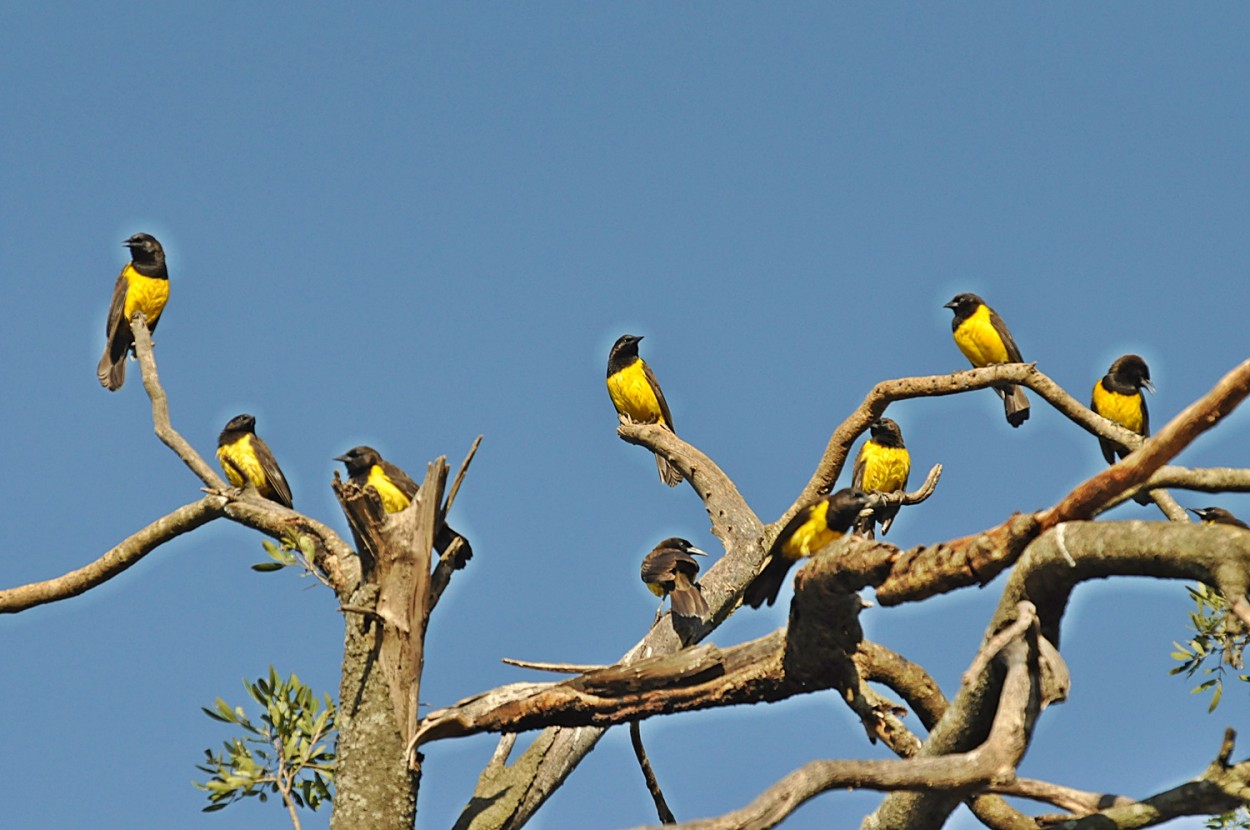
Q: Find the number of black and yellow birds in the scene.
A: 10